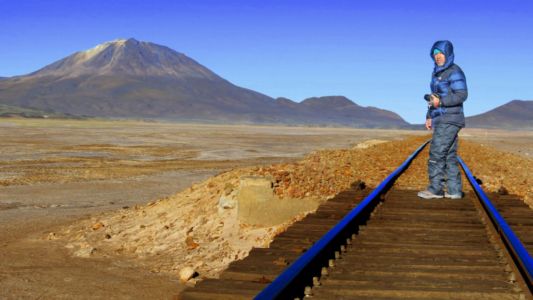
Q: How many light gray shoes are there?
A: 2